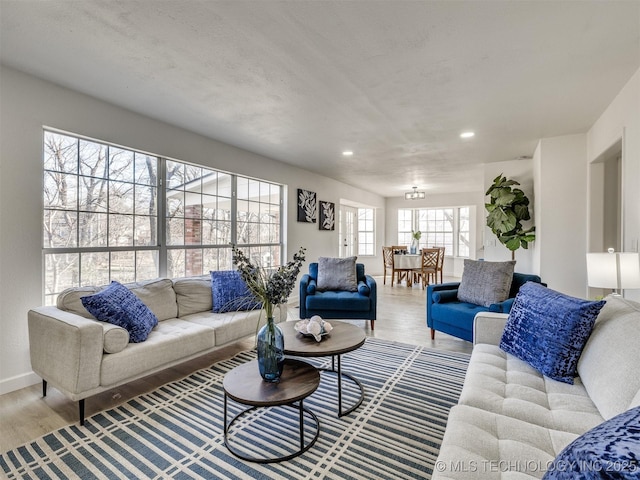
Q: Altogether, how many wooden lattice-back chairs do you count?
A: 4